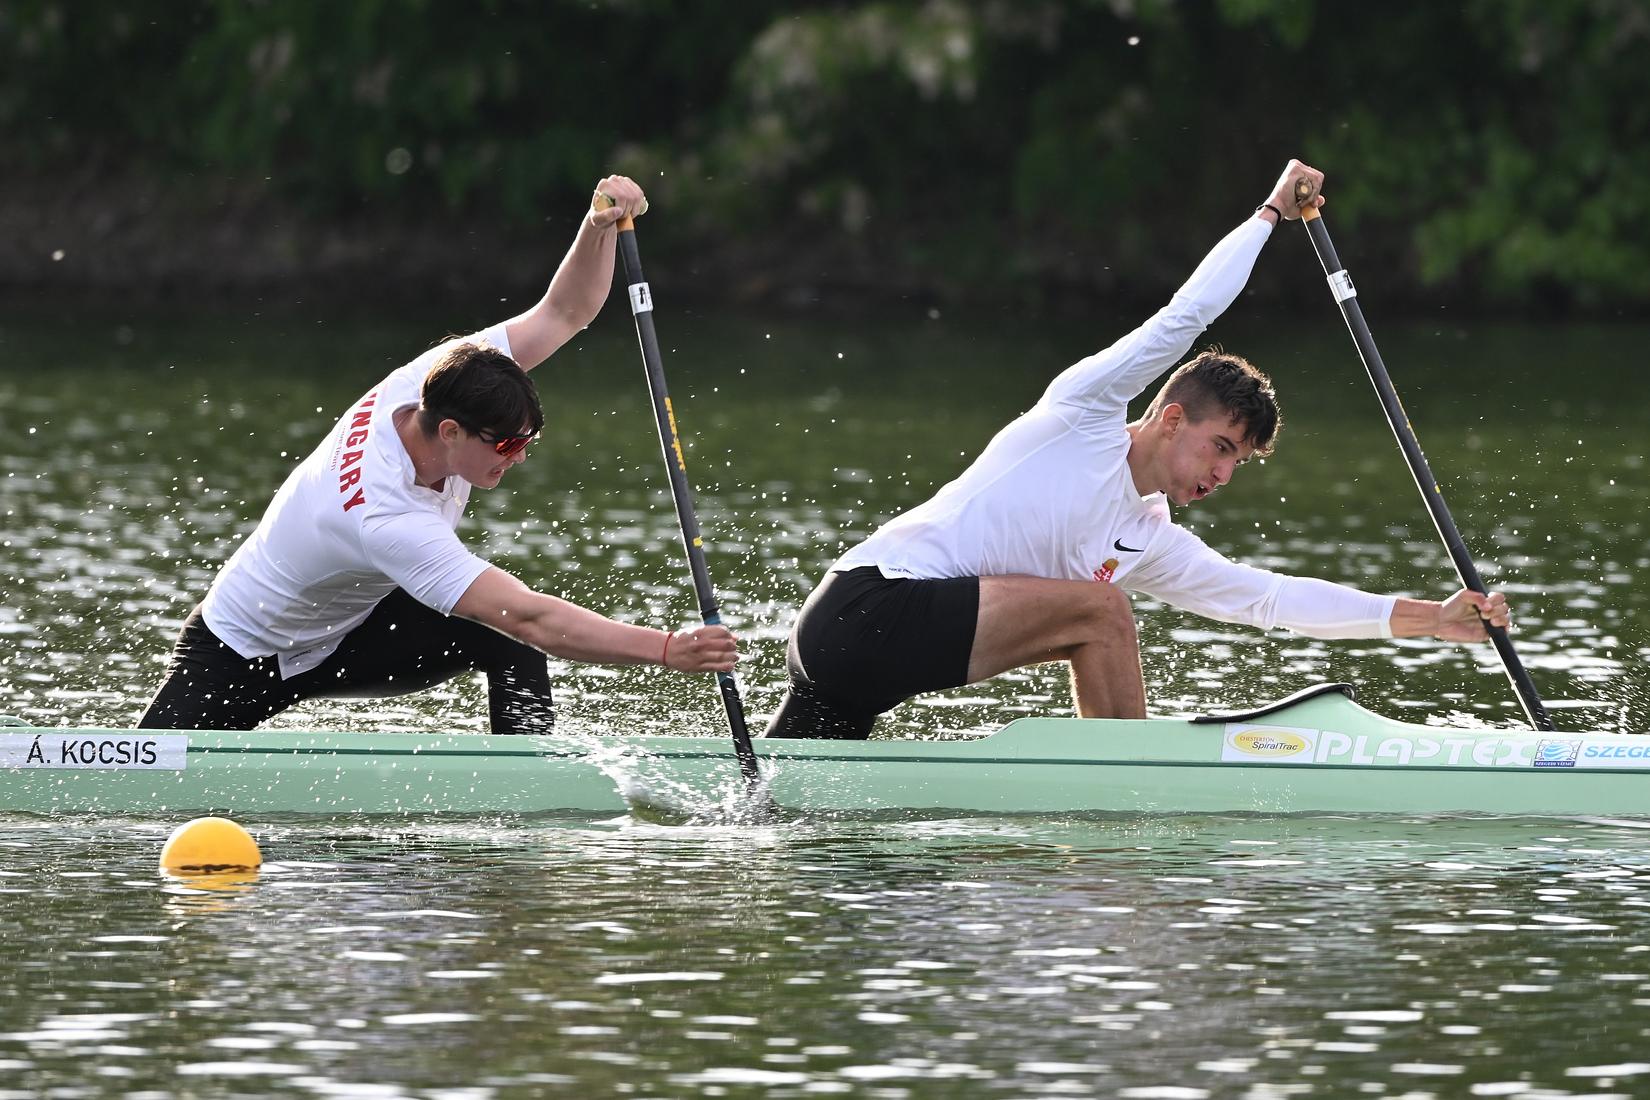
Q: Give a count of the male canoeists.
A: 2